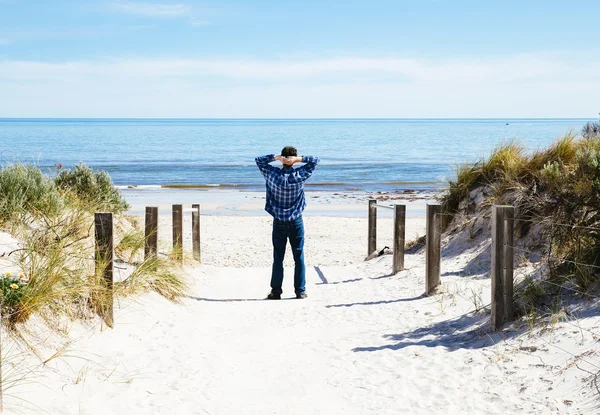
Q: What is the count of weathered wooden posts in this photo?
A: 8